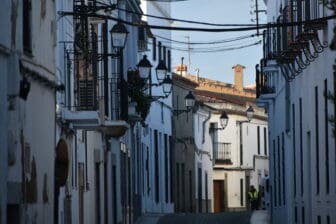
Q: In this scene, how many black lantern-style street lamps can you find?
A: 7